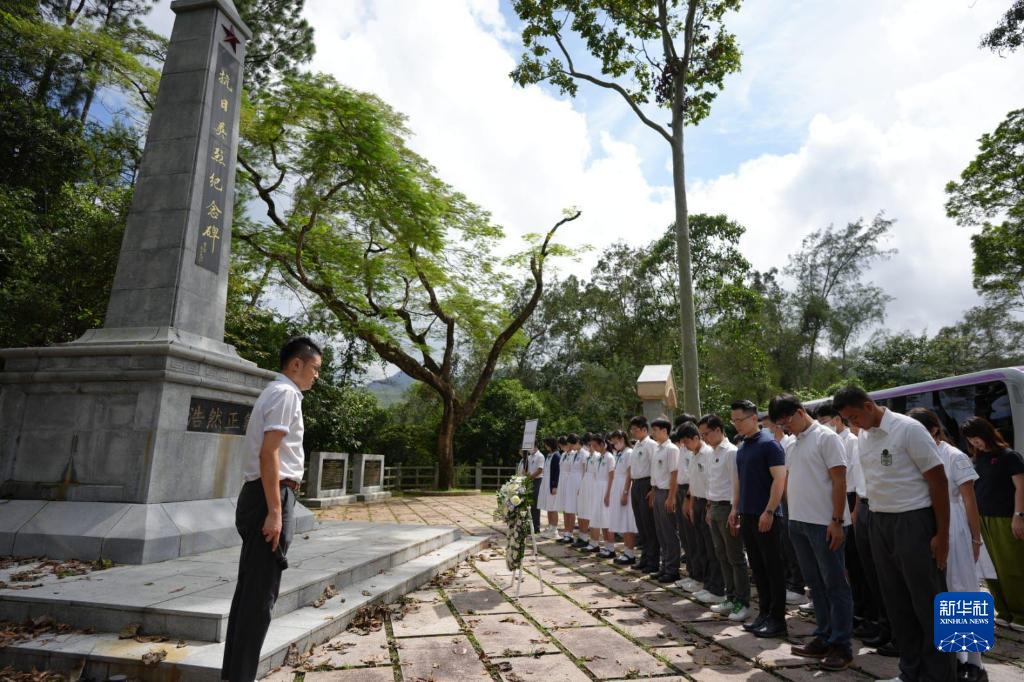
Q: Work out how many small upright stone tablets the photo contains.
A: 2